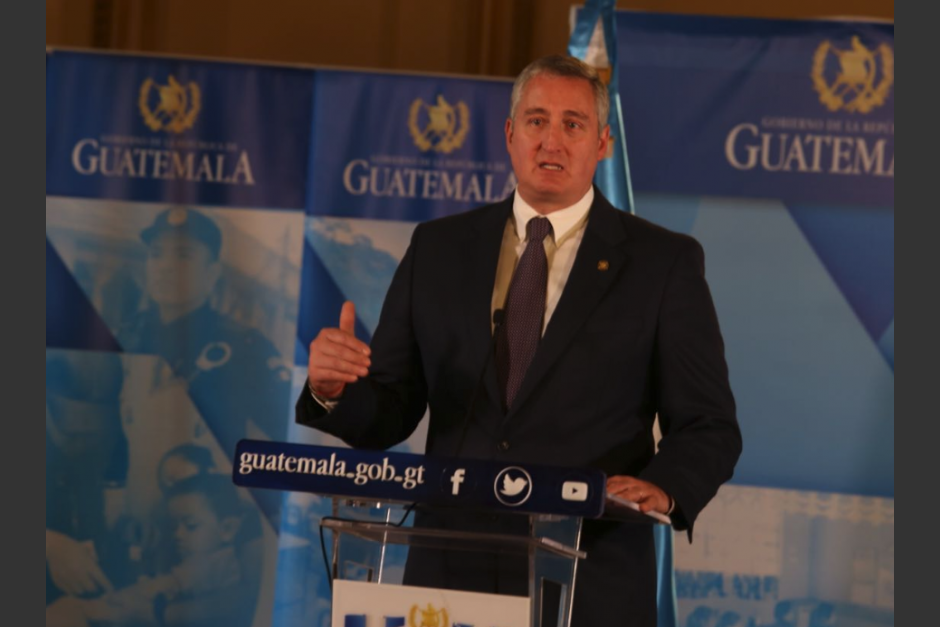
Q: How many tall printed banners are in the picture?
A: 3